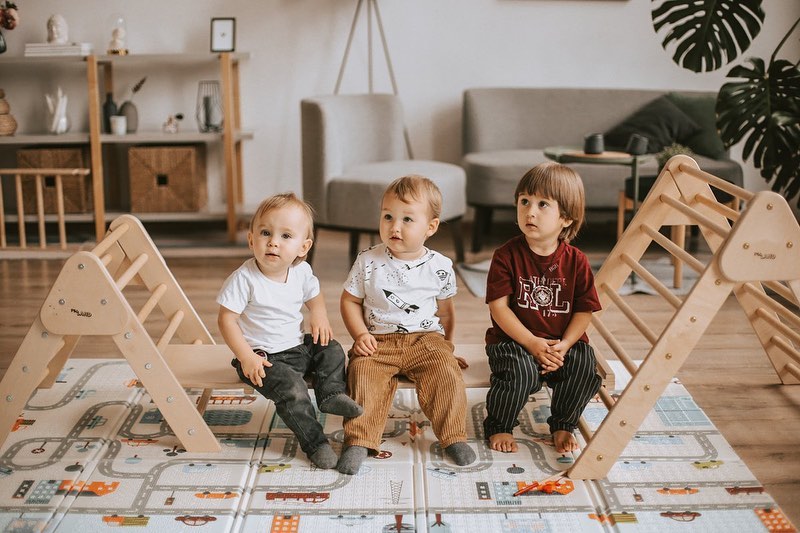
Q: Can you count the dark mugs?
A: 2